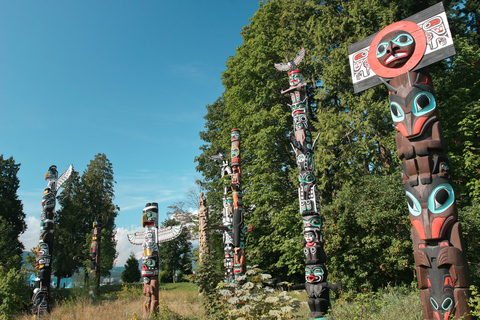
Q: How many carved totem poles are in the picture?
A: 8